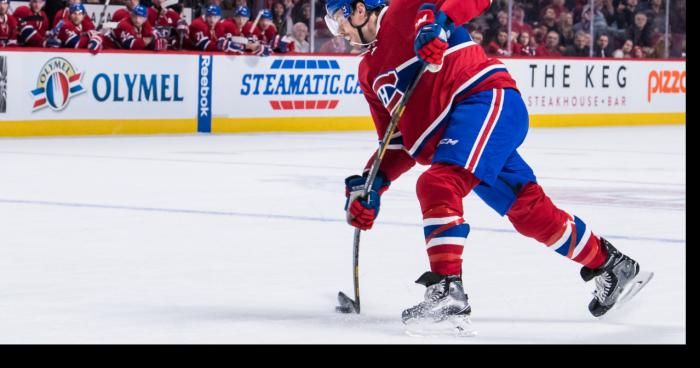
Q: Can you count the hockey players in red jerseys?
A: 11